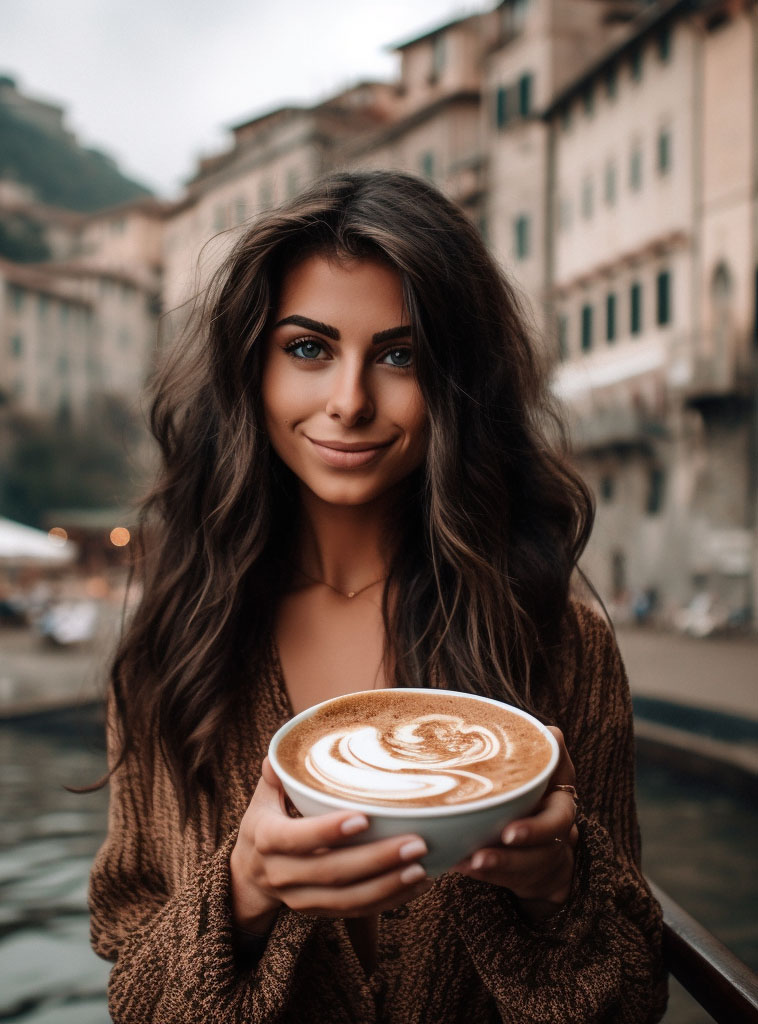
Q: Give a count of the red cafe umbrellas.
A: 0